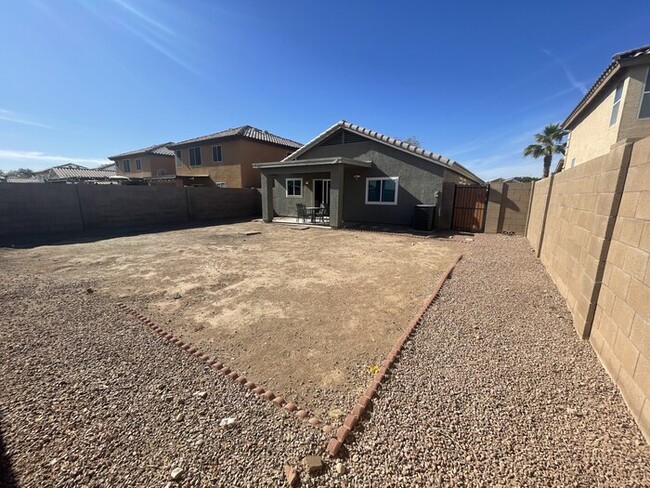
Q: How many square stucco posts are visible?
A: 2